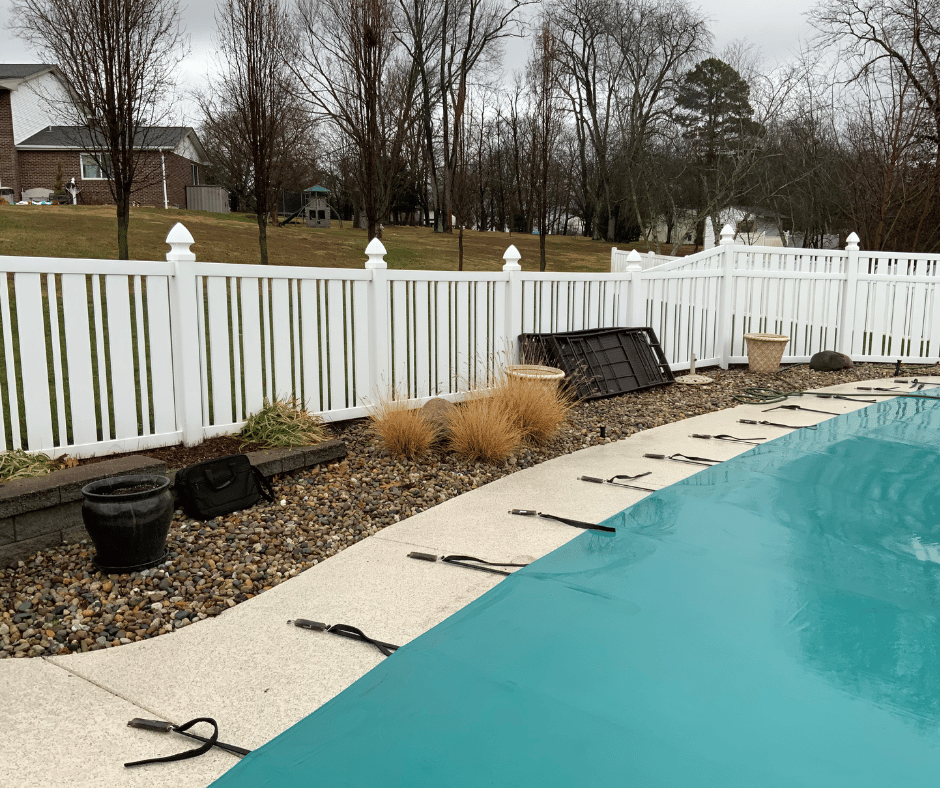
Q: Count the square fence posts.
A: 6